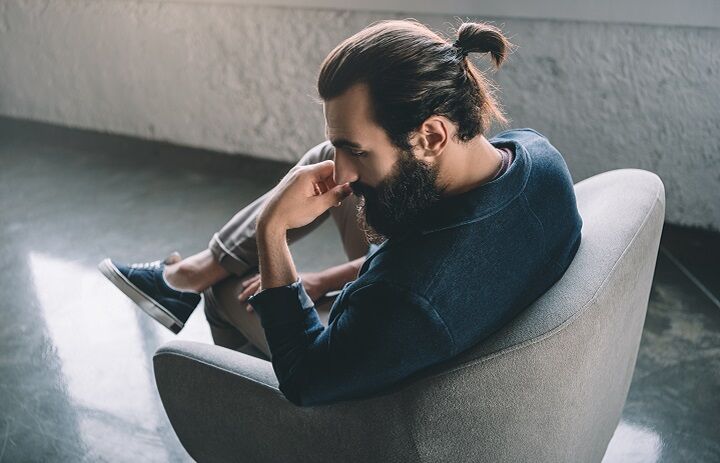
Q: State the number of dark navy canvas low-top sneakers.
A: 1